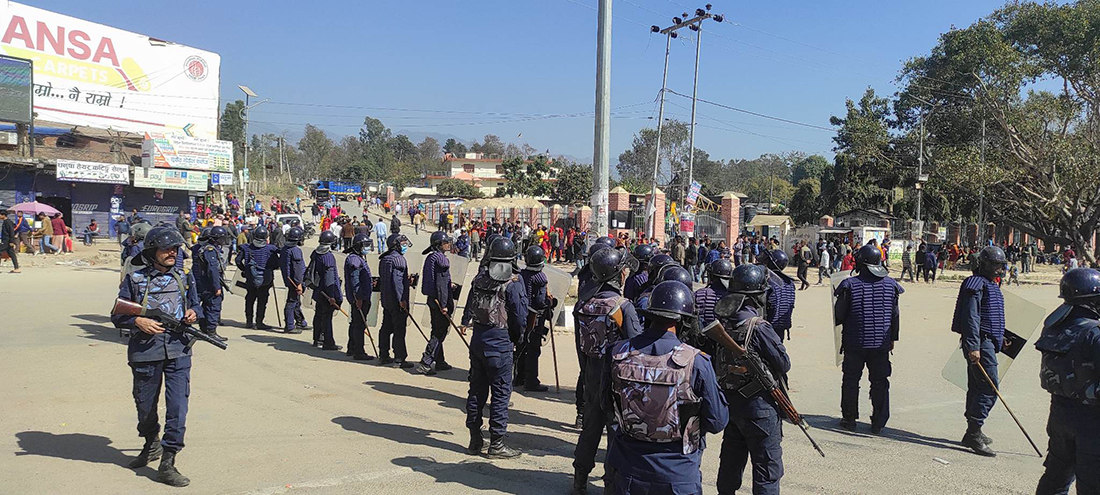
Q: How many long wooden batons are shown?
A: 8